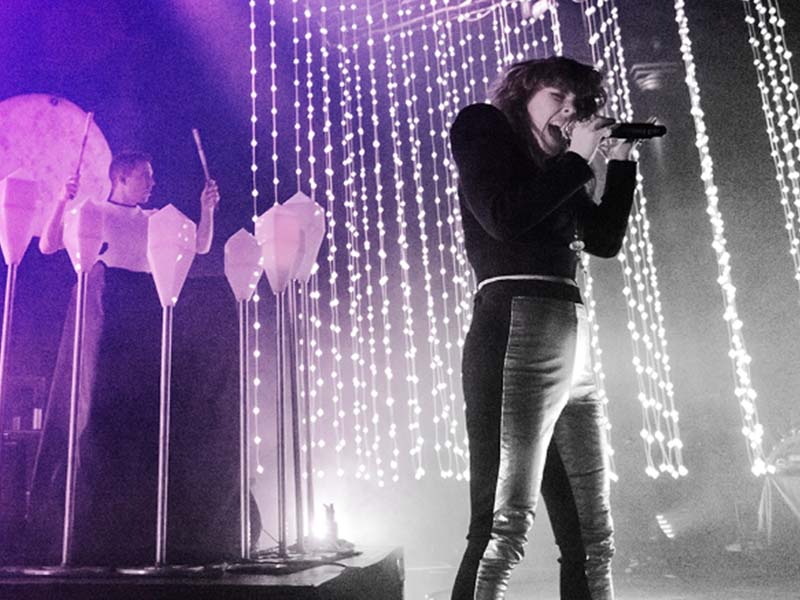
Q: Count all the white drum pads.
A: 6